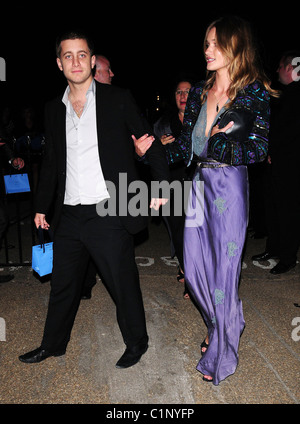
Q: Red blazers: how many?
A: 0